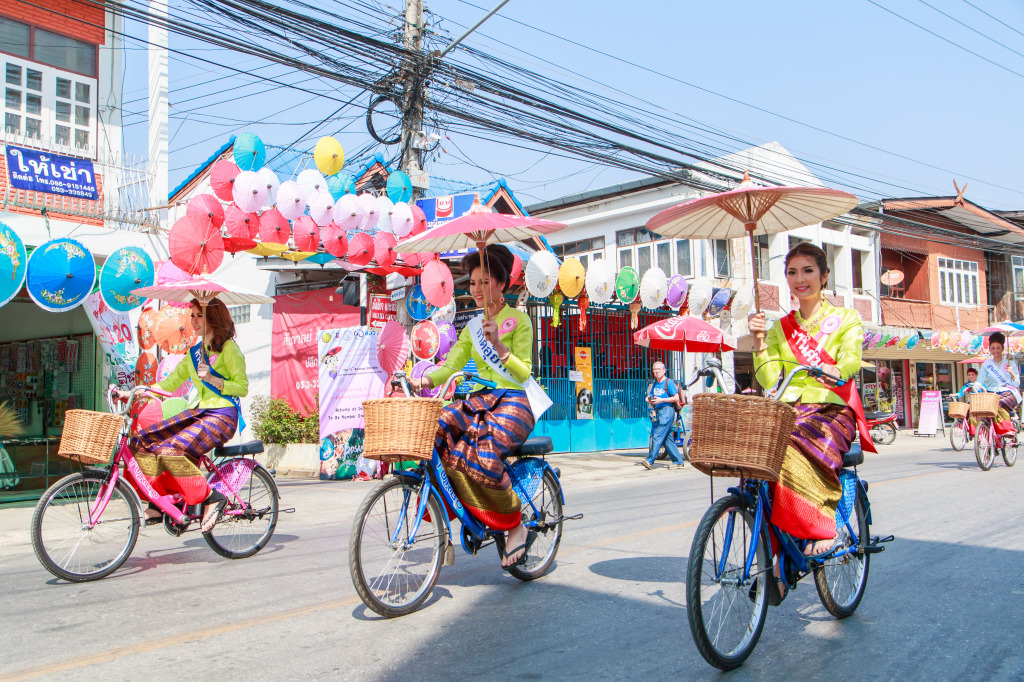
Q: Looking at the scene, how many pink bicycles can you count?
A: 3